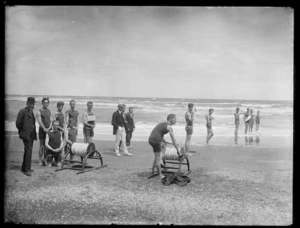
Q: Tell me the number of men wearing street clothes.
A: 4